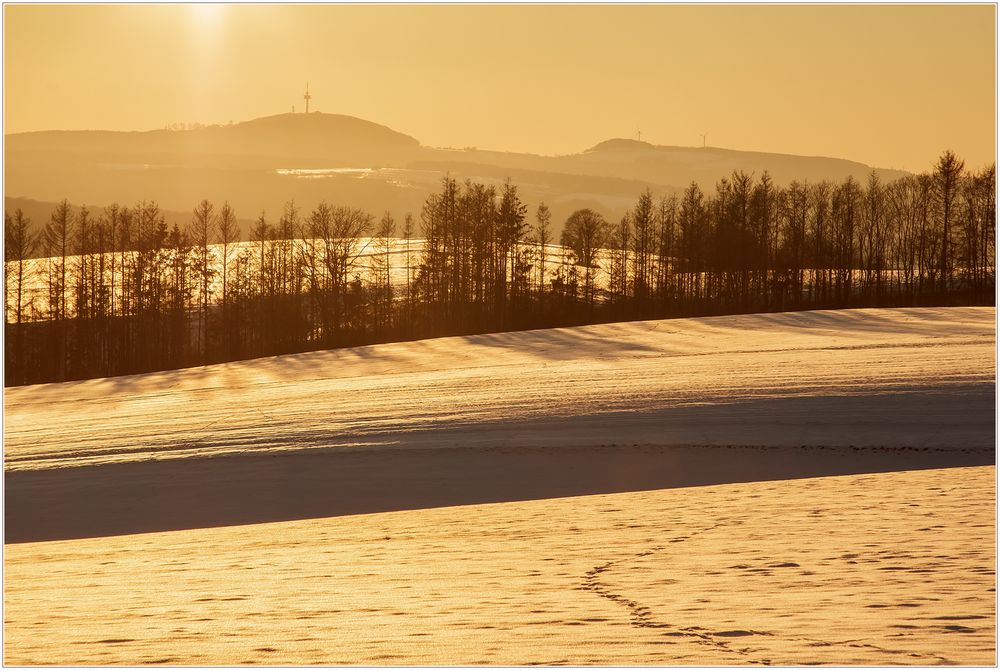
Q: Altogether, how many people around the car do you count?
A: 0